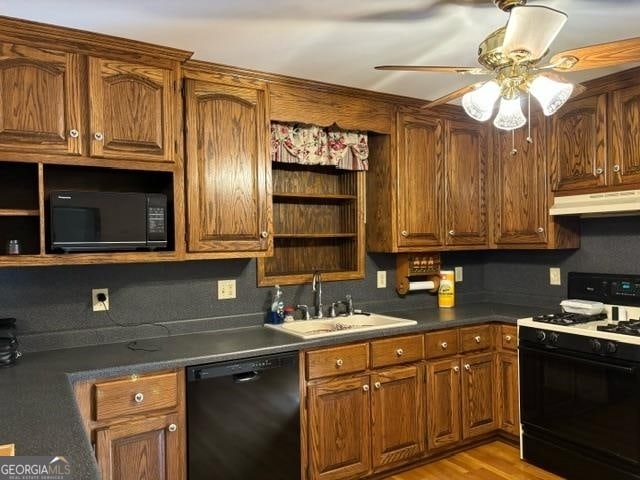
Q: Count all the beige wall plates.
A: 5